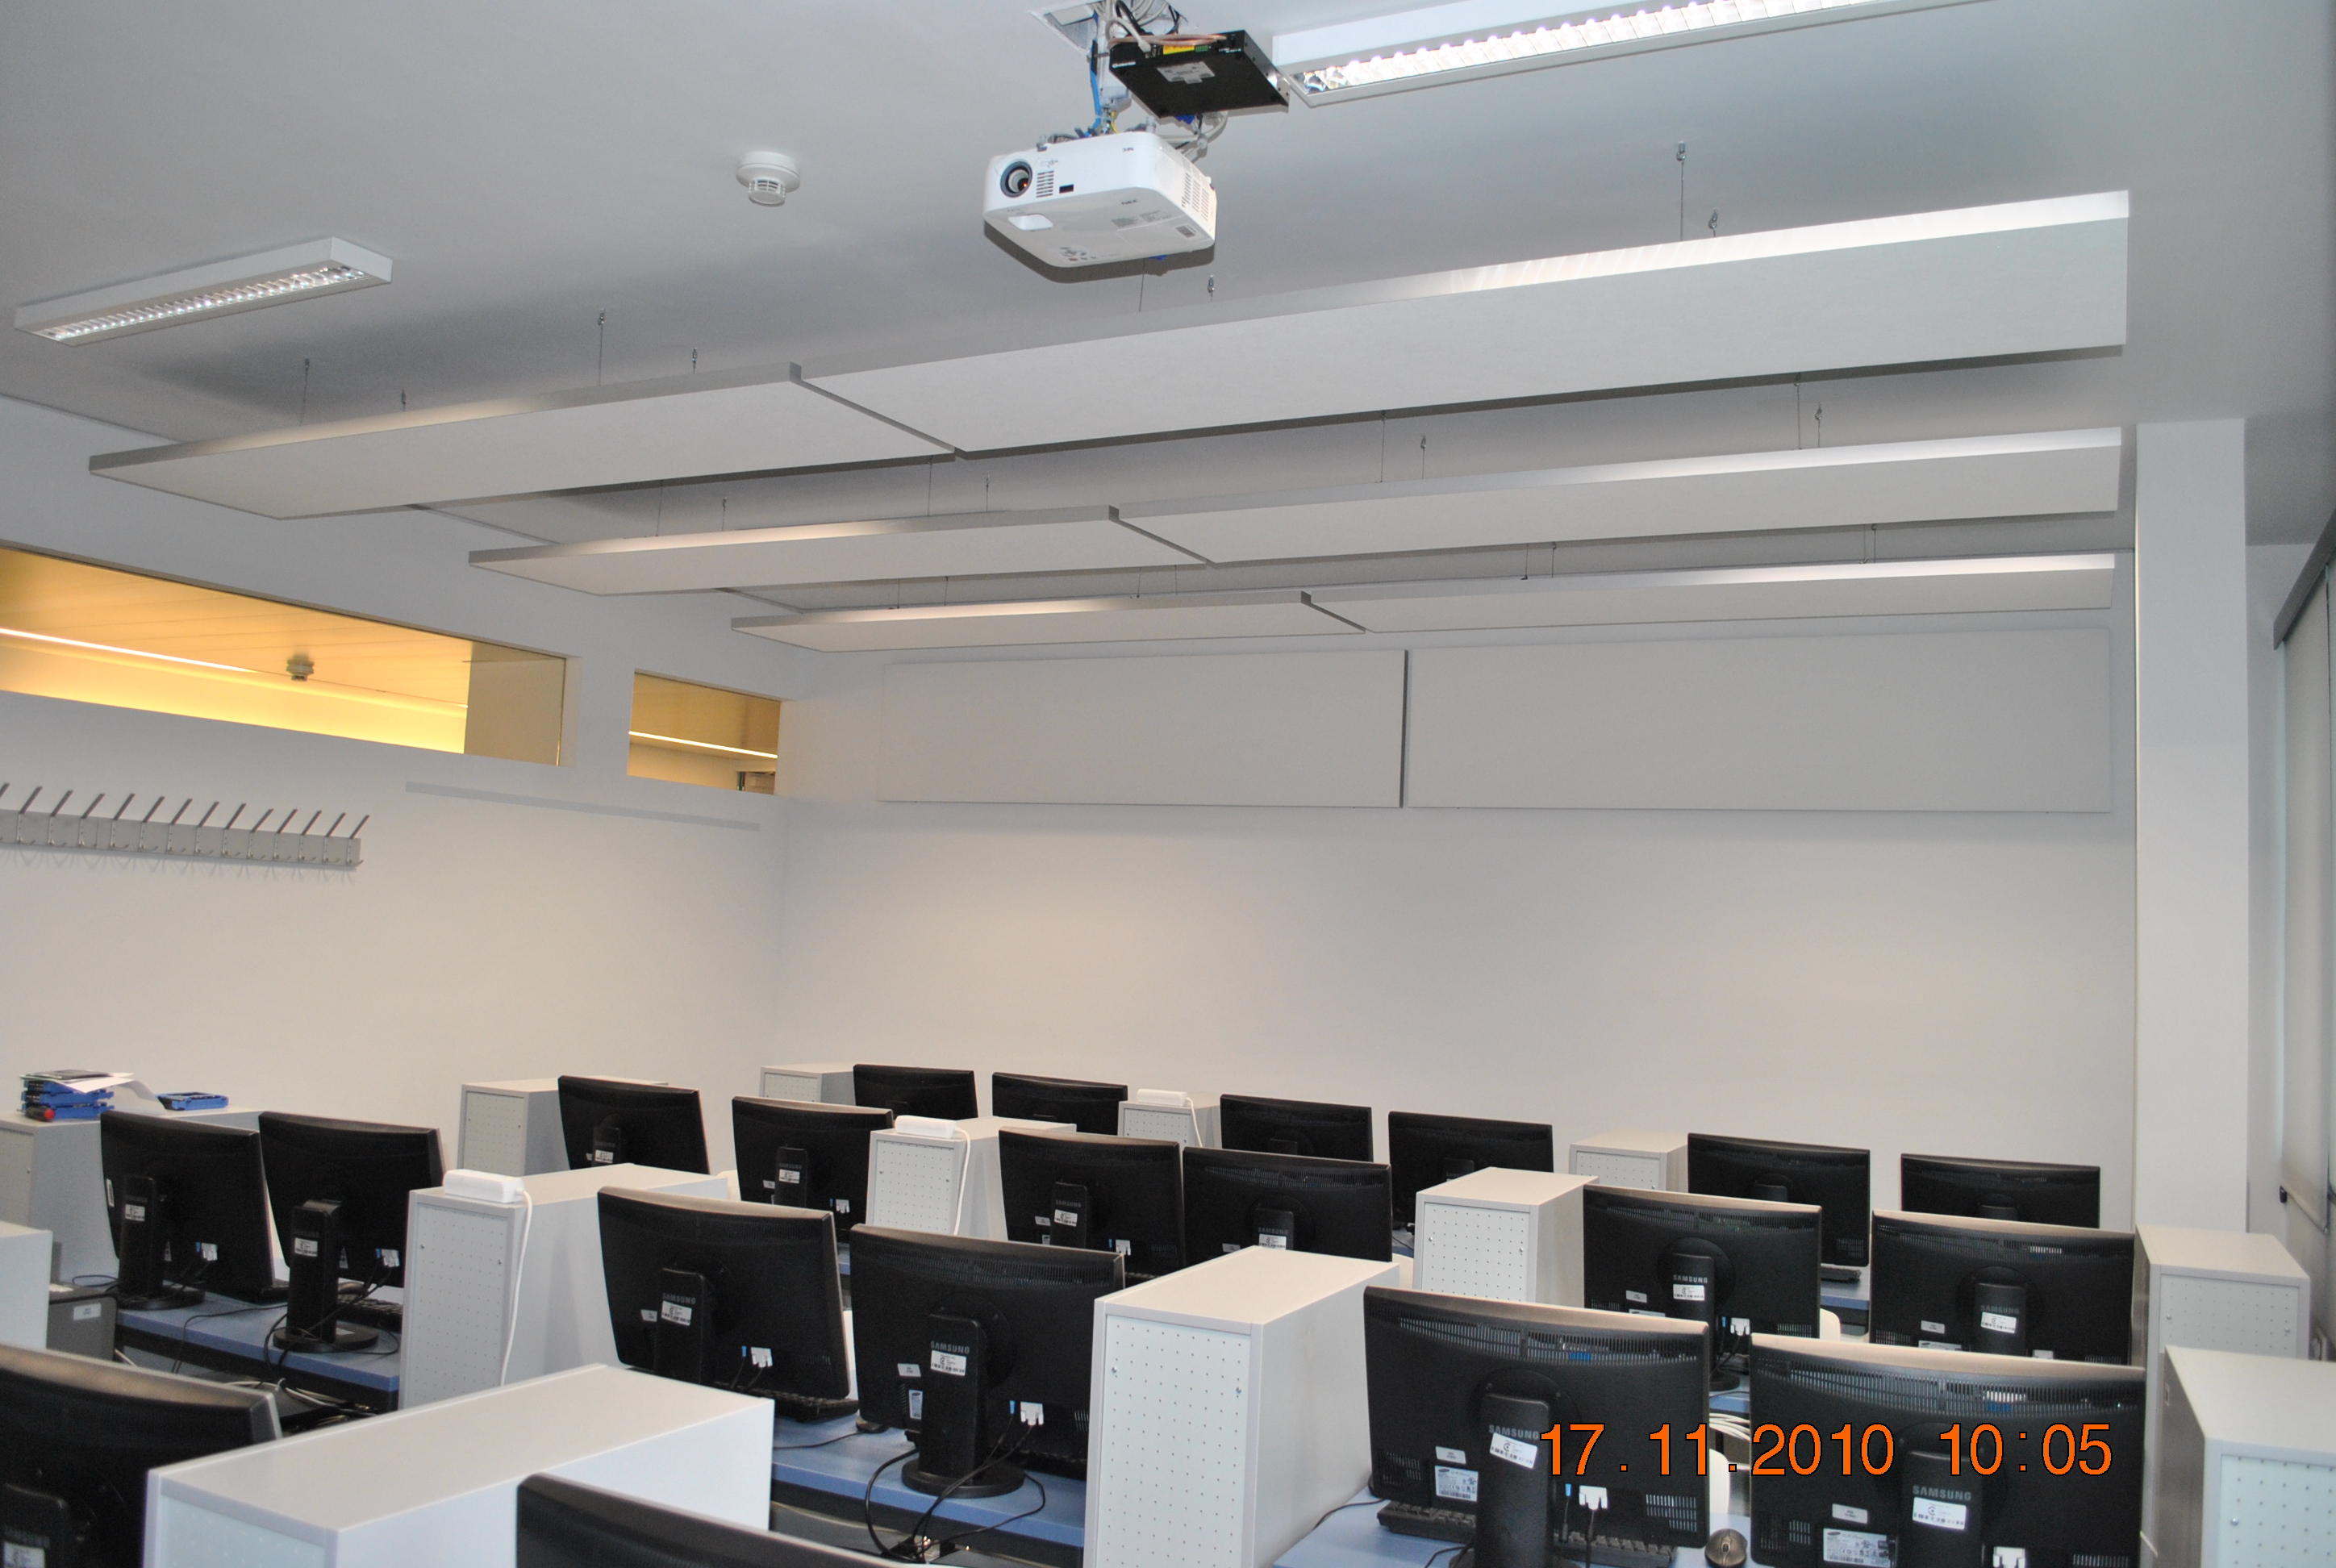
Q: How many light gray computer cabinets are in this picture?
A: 13